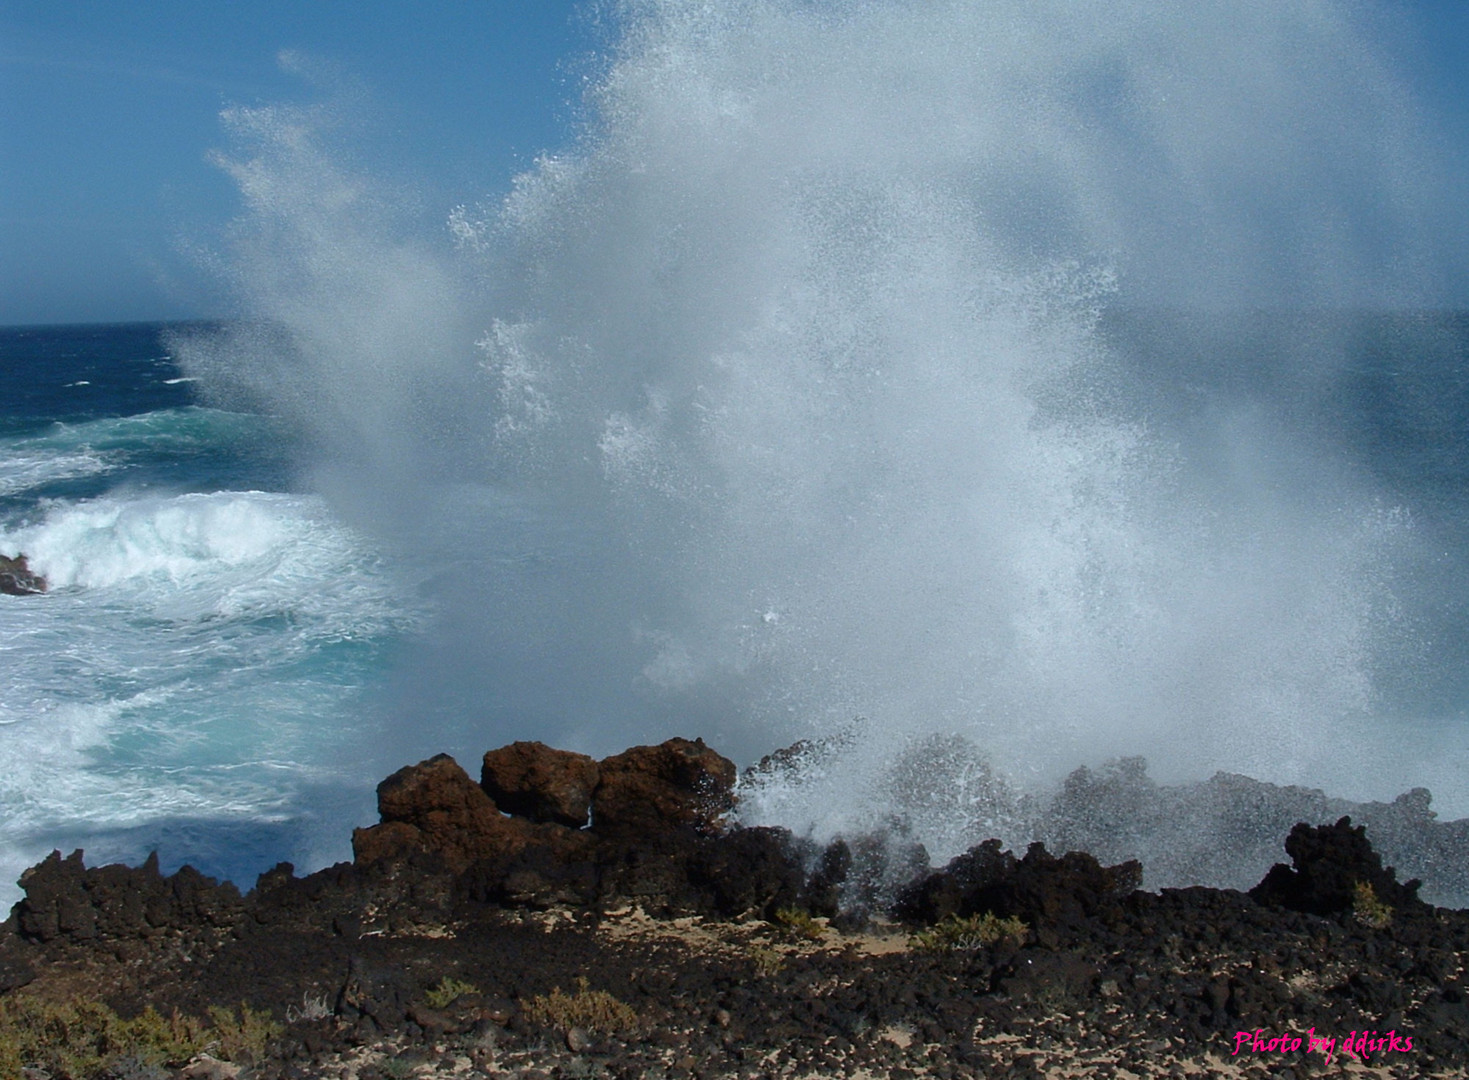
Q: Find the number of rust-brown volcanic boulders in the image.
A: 3